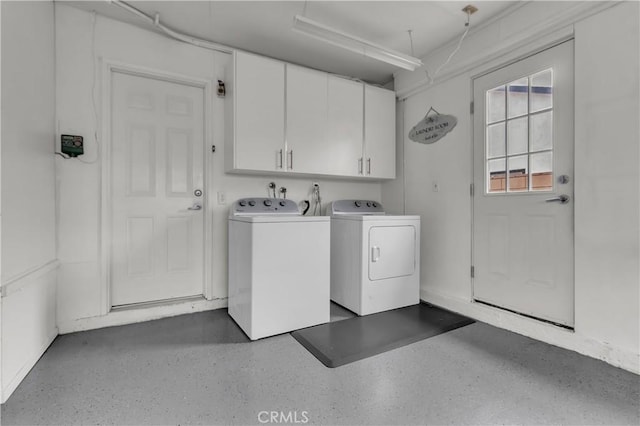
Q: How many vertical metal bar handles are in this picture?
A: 4